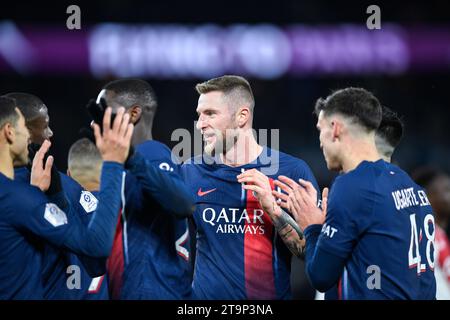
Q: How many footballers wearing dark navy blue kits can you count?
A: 7